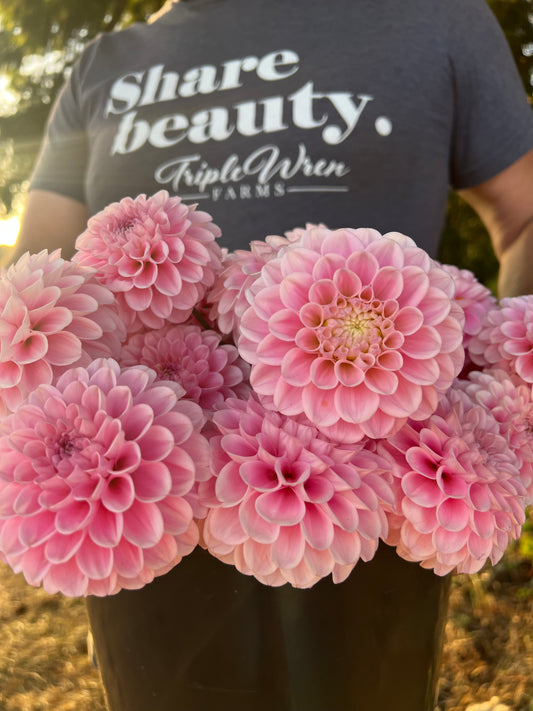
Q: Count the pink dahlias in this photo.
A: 11